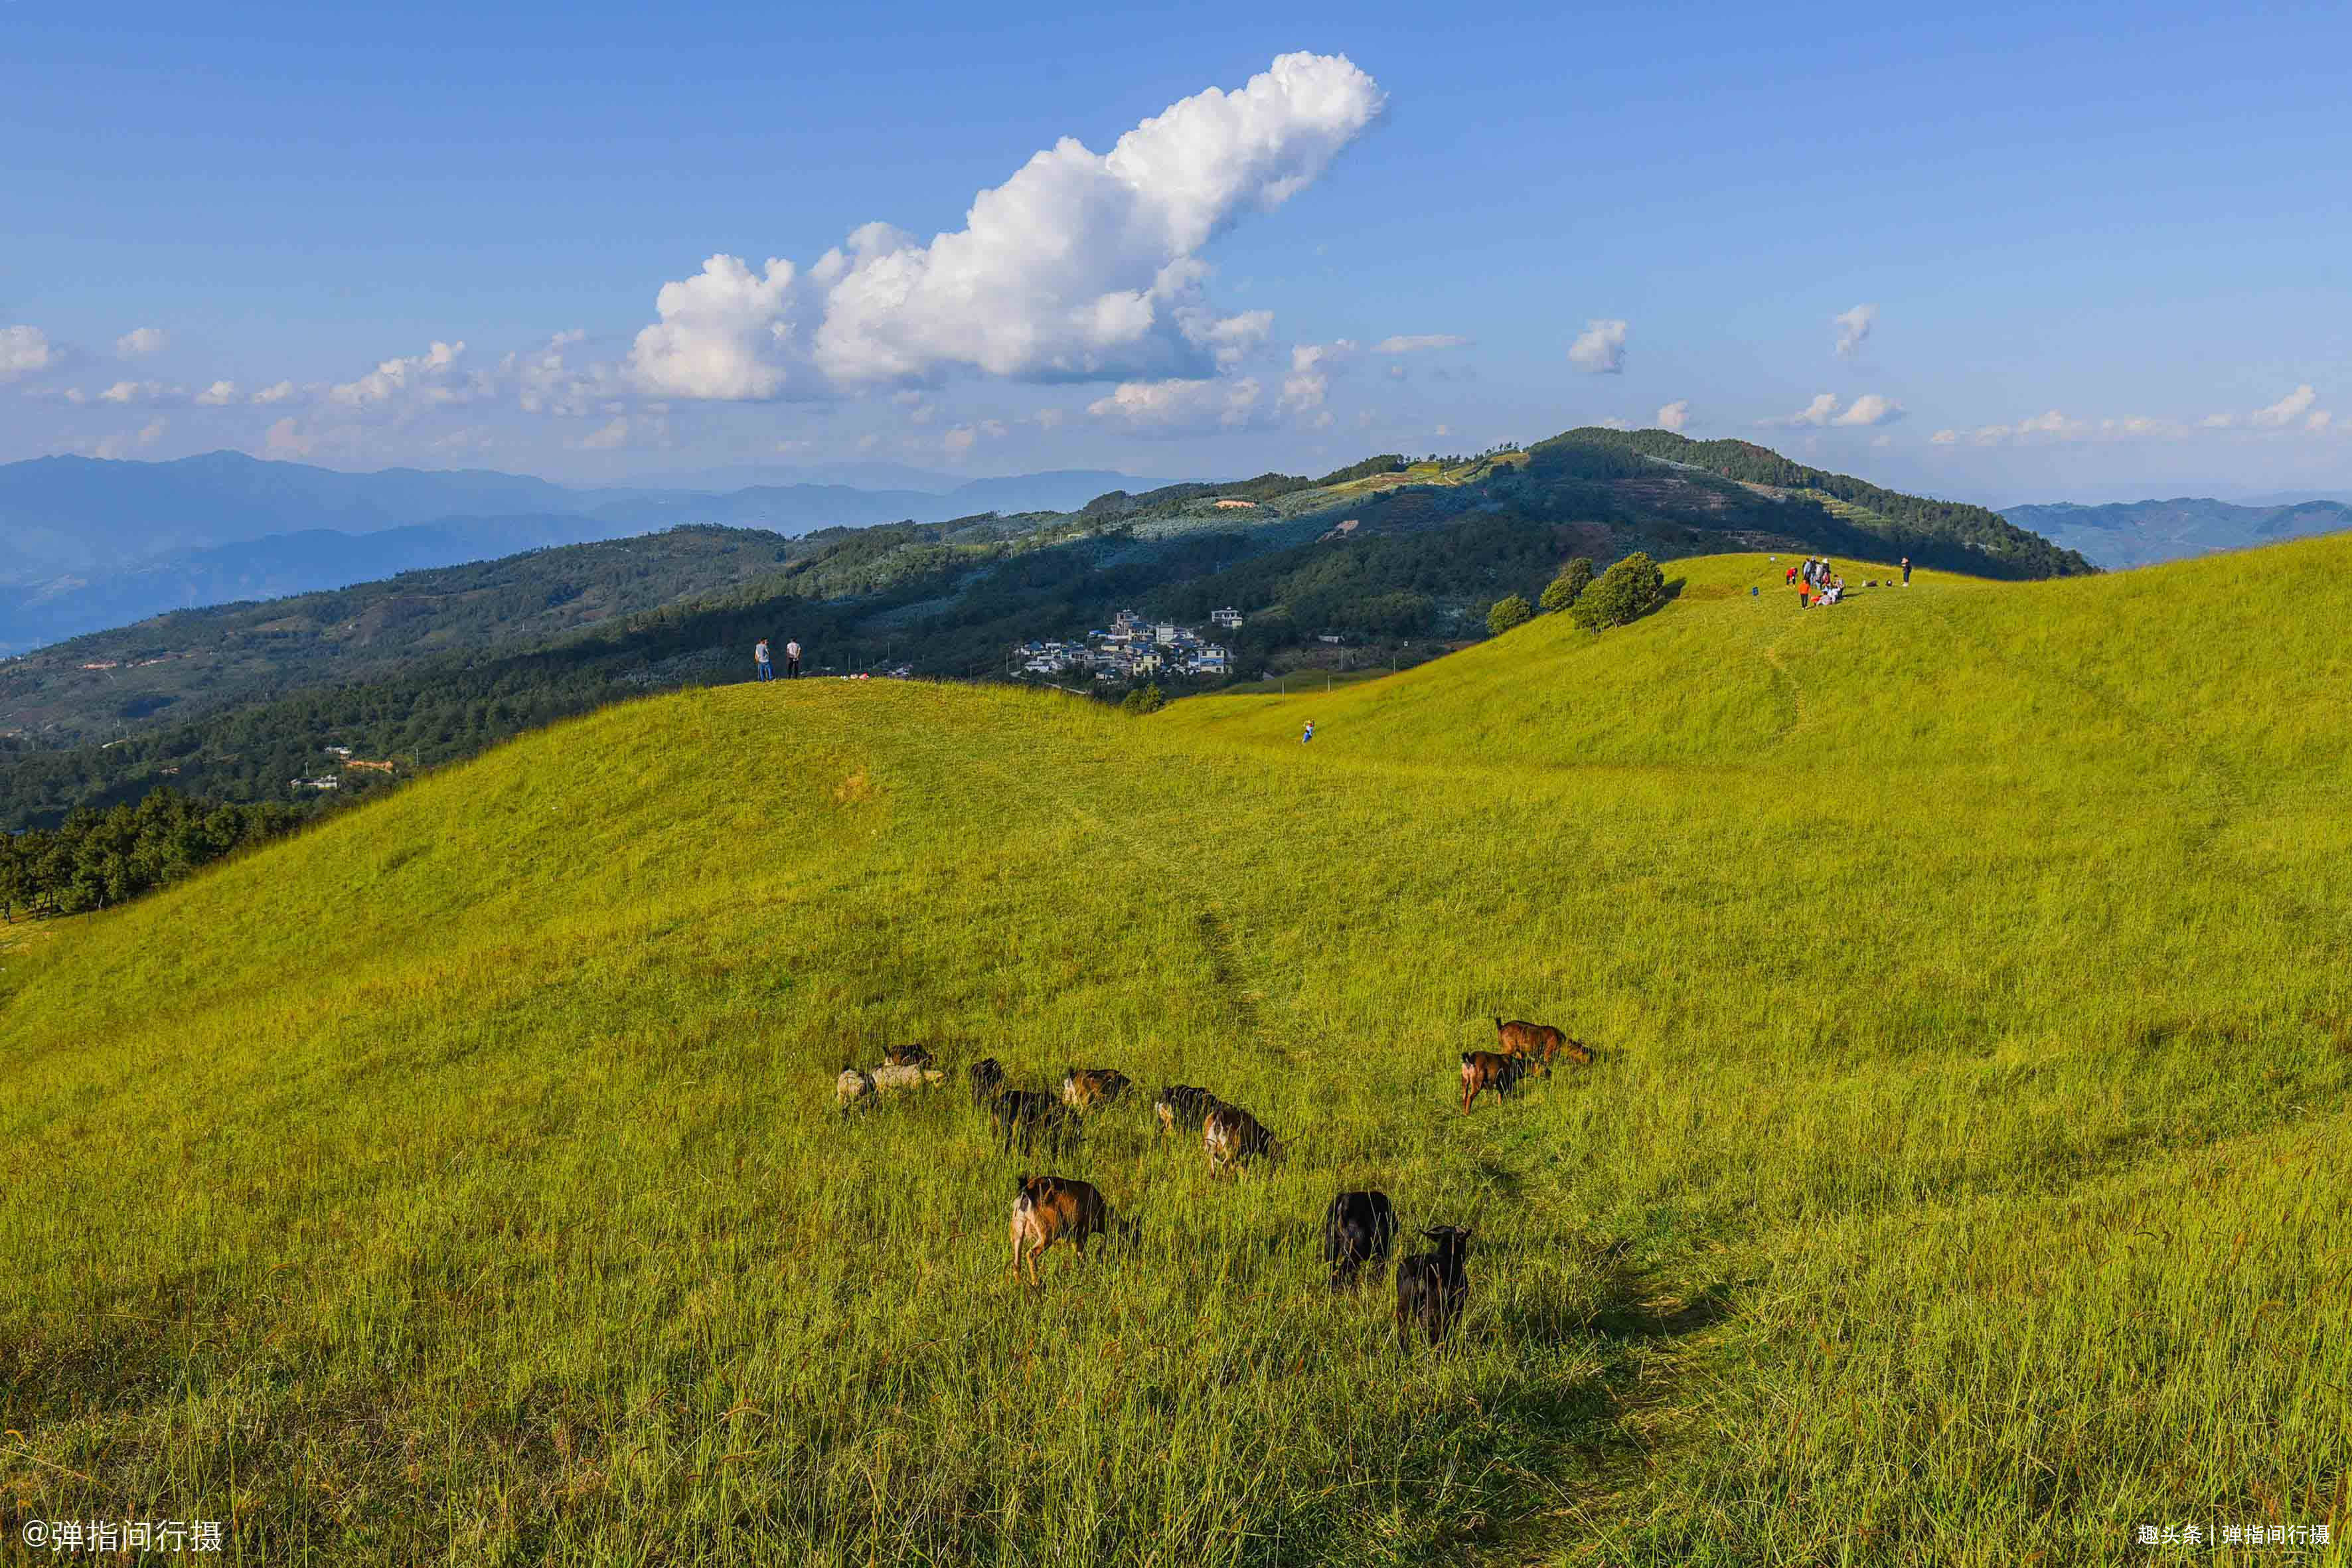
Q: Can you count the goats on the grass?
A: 13